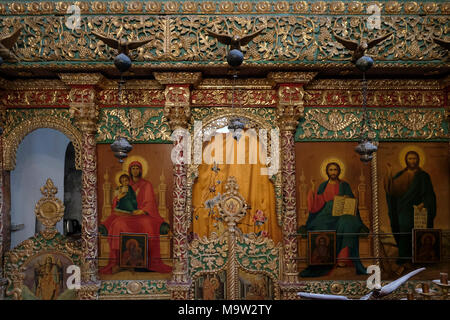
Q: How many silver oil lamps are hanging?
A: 3